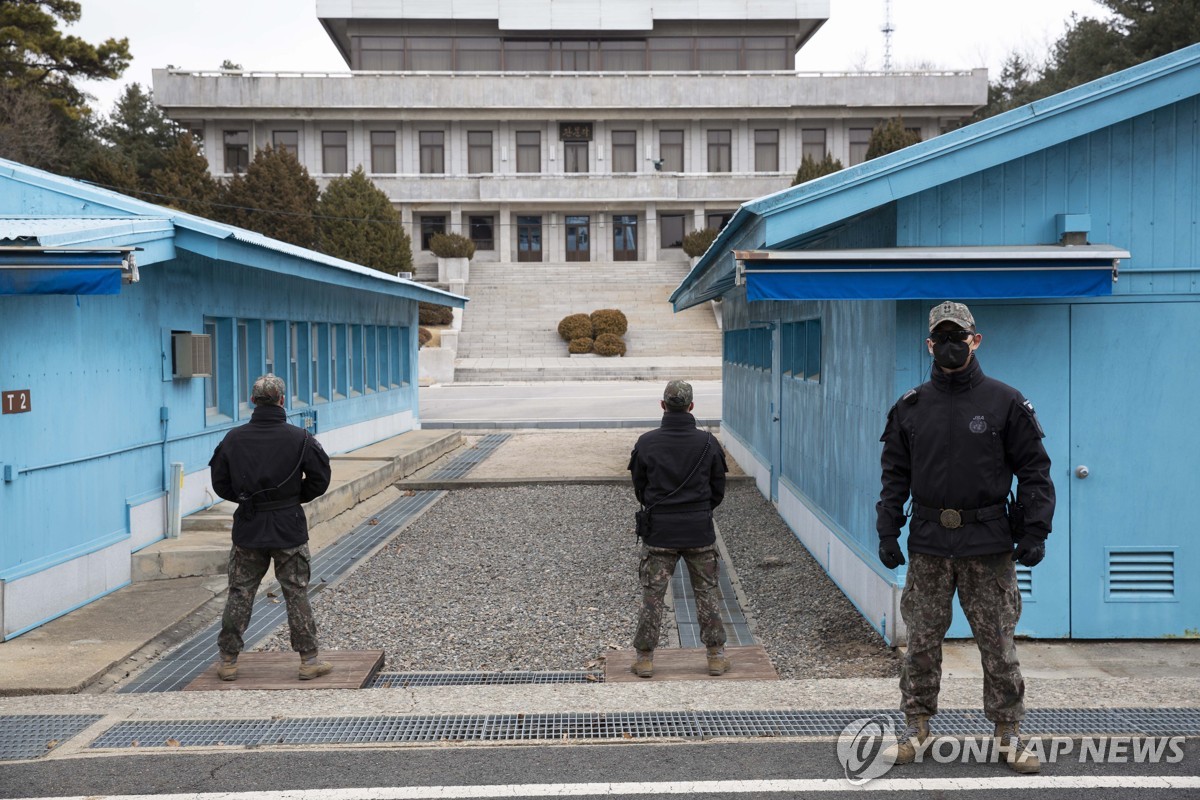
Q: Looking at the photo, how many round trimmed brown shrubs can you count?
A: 4